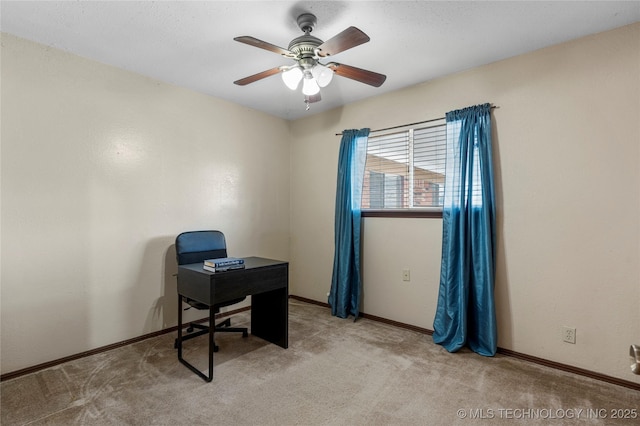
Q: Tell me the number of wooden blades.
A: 5